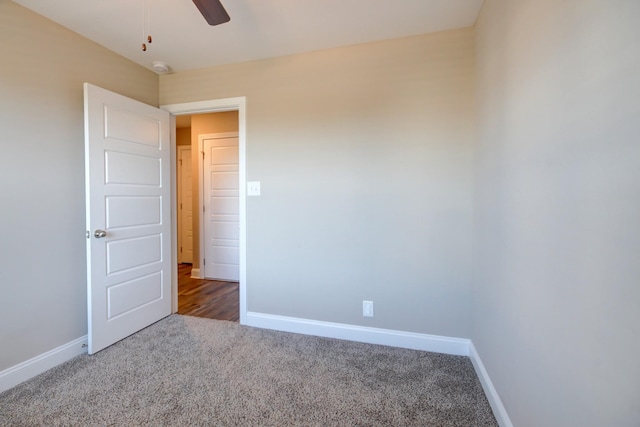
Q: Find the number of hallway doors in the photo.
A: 2